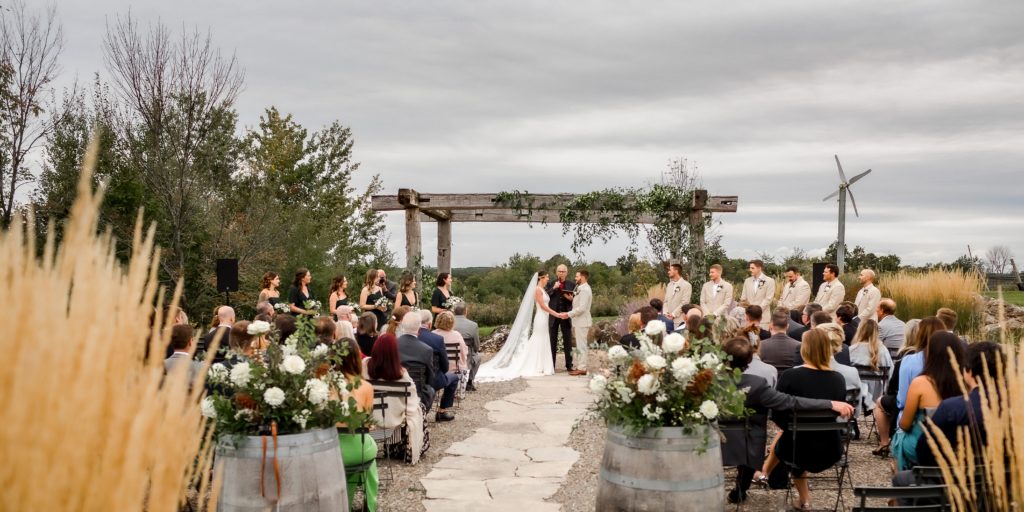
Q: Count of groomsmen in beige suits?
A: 6